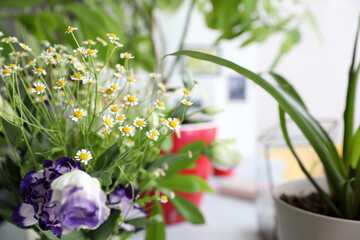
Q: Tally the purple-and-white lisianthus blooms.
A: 3